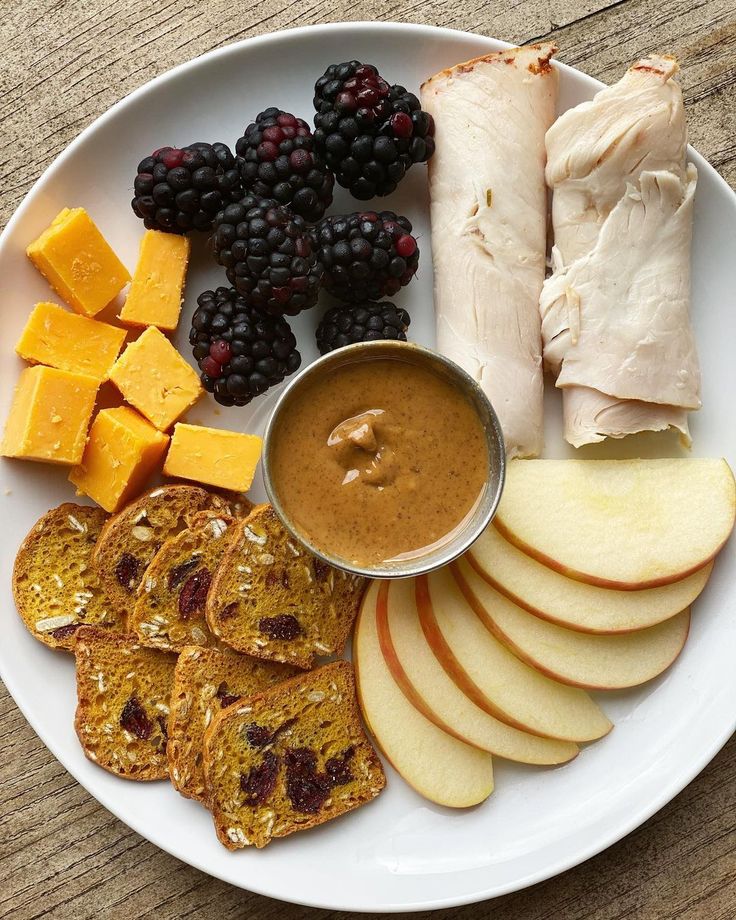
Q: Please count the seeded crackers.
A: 7